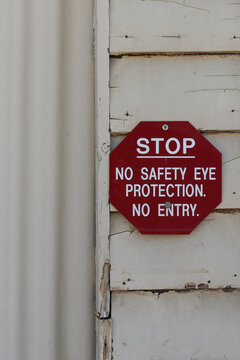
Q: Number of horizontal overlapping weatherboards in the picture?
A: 5